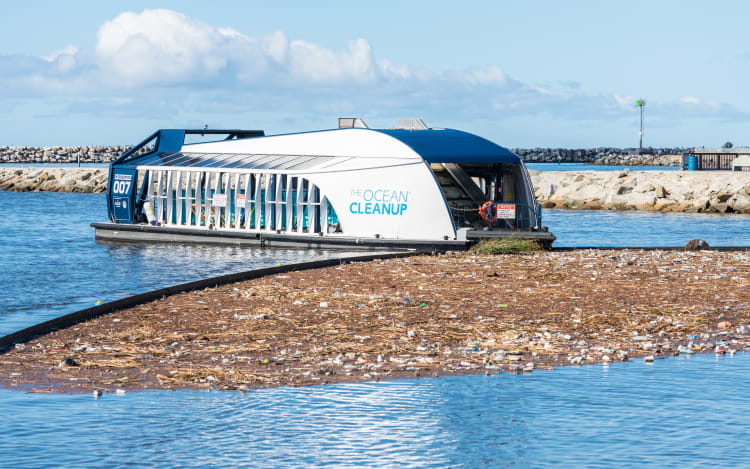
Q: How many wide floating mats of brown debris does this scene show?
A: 1